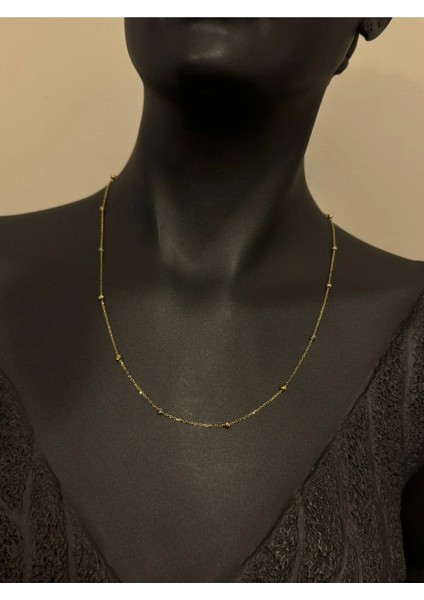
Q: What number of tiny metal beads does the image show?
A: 12